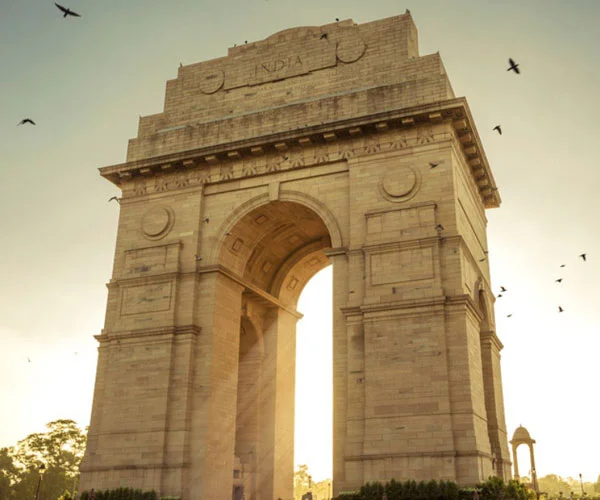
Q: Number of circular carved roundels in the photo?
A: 4